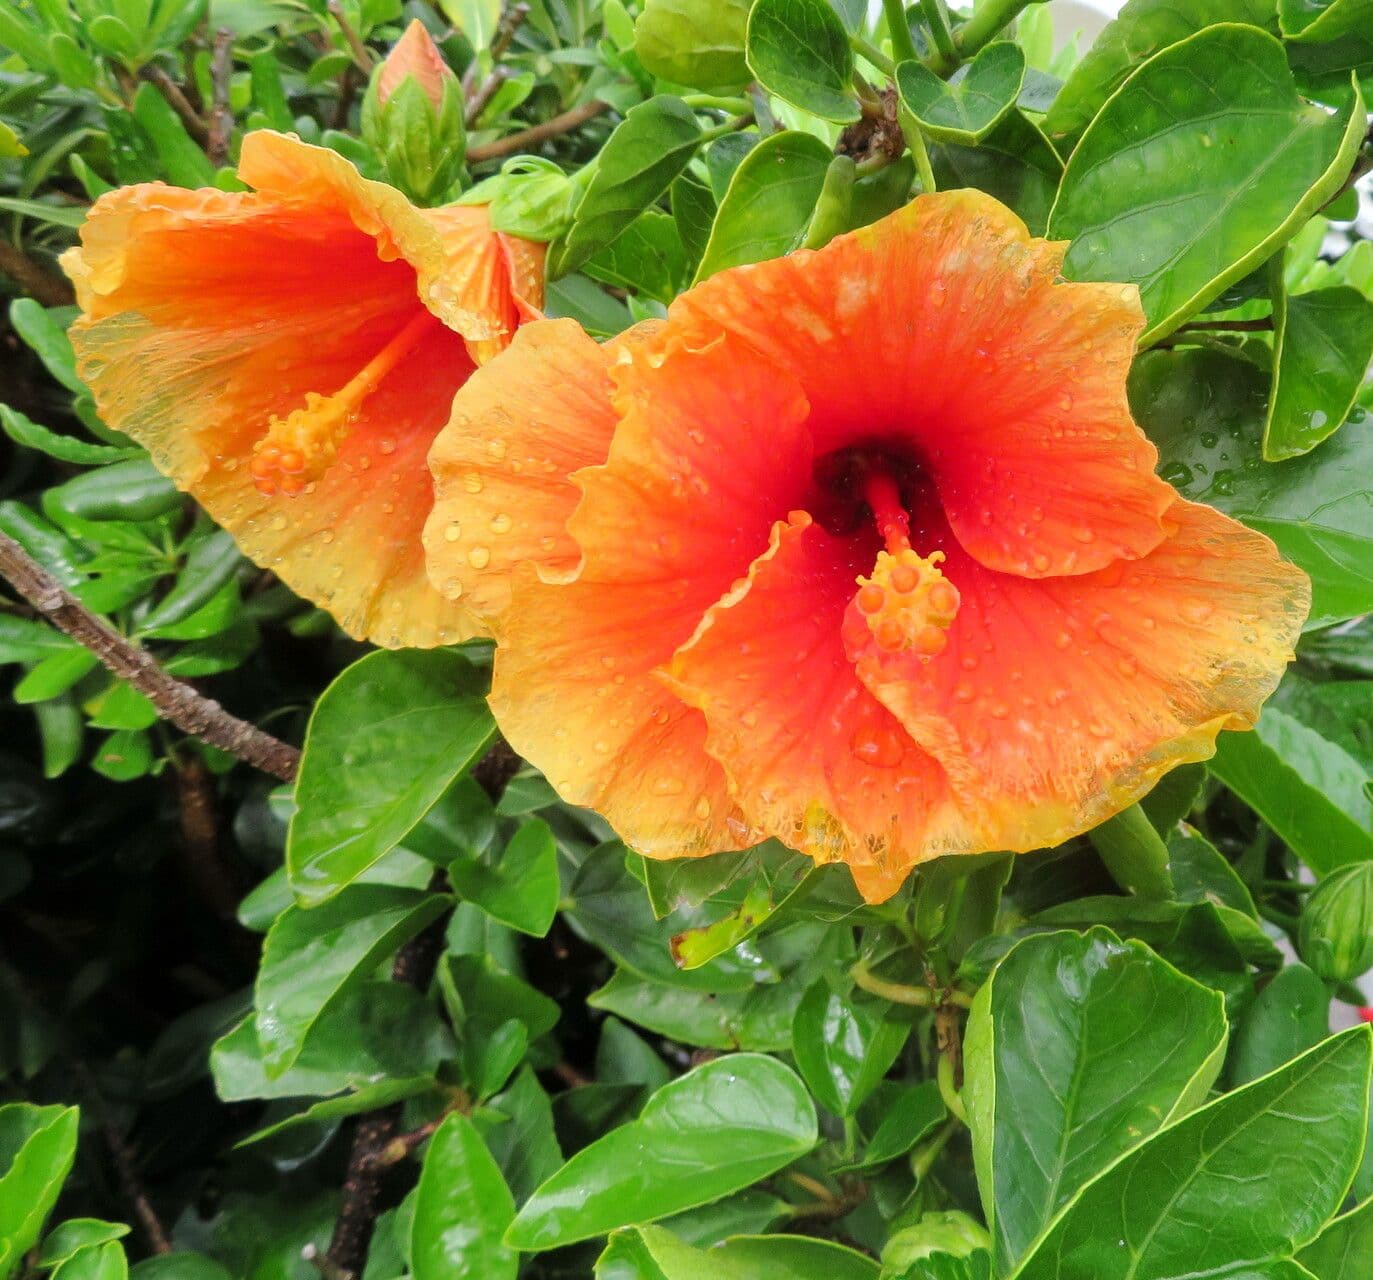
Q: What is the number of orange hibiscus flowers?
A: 2